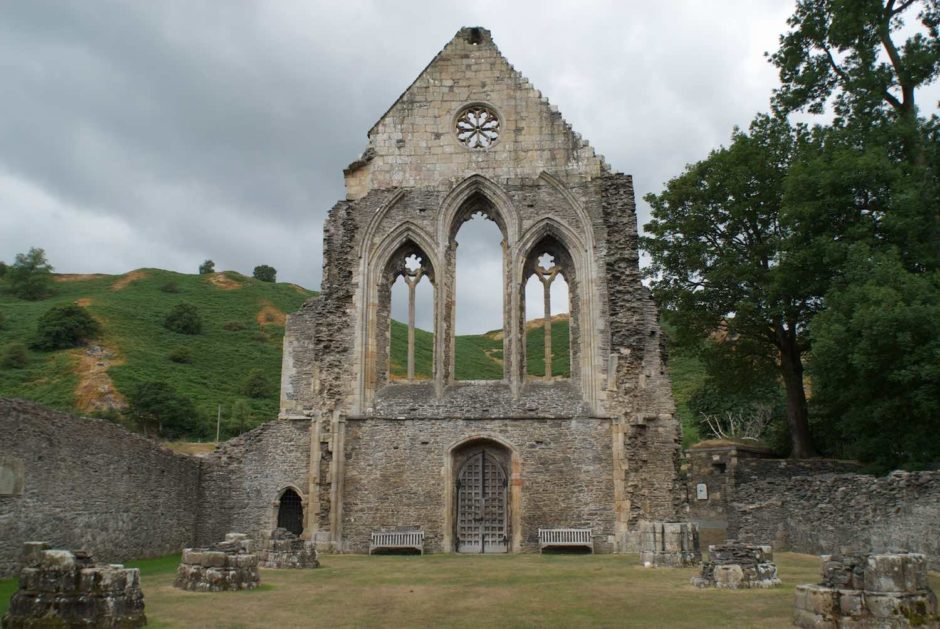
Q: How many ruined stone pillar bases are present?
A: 6